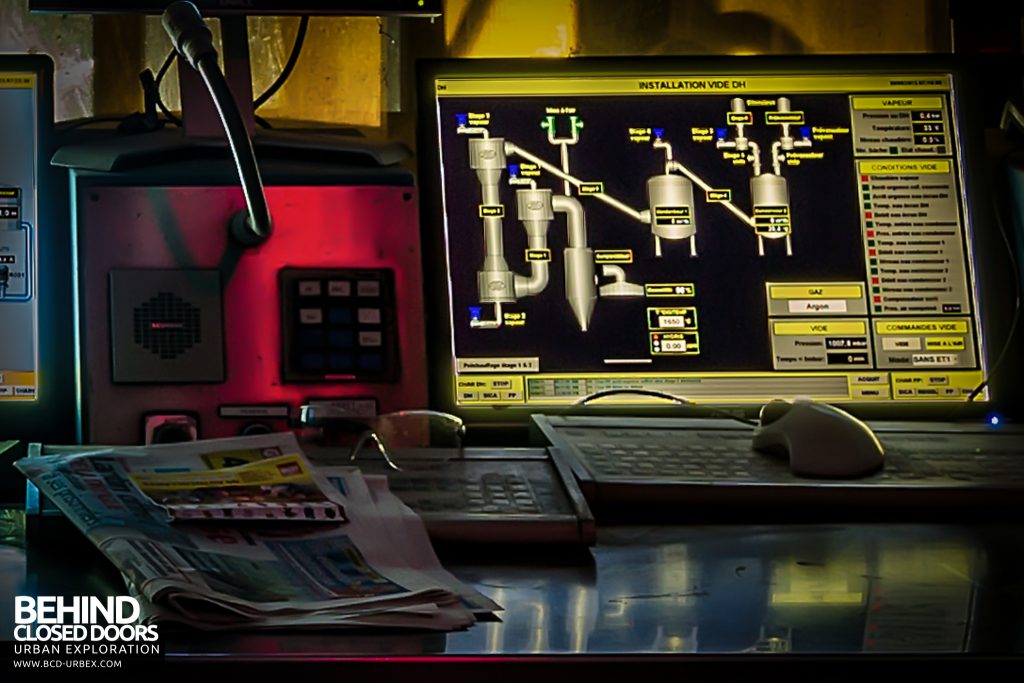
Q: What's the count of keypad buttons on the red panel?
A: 12